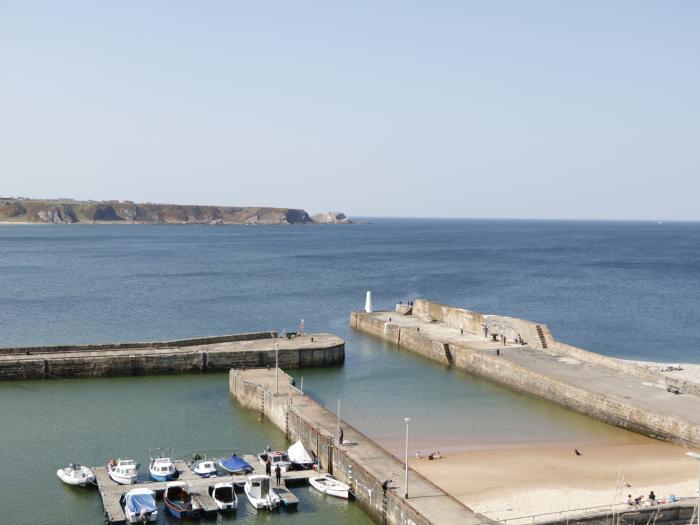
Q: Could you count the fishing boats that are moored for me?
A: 12